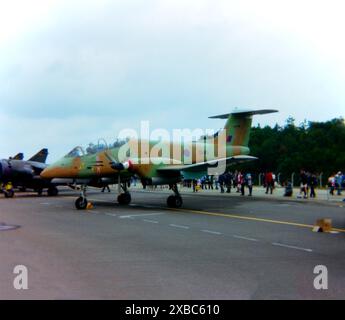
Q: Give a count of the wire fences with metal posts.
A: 1